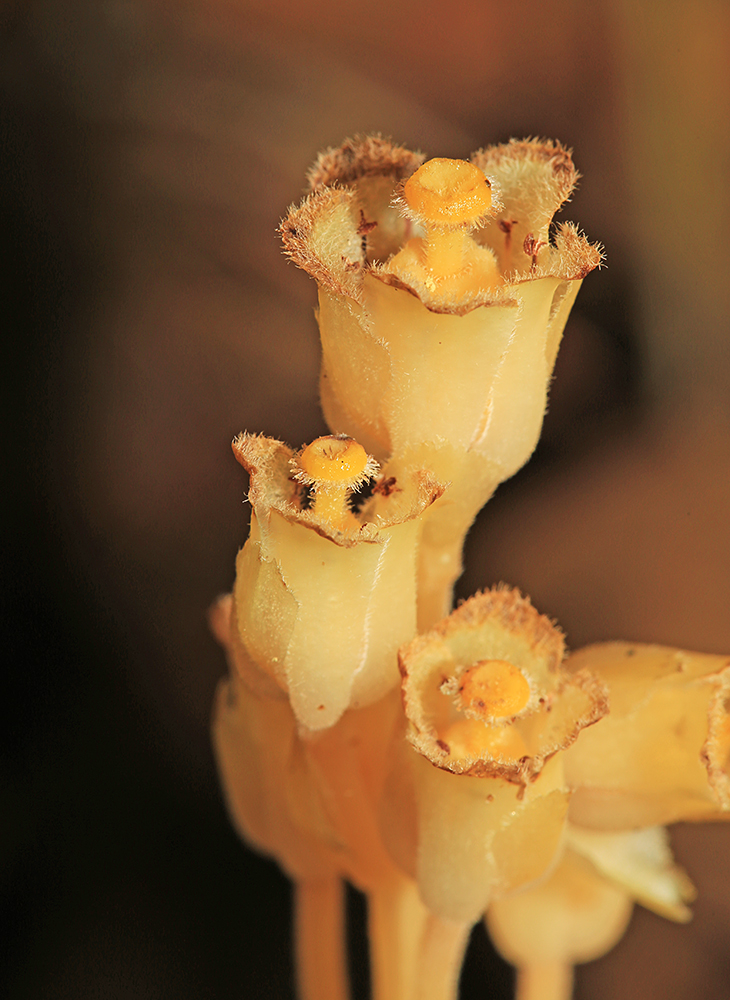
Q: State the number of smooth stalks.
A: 4